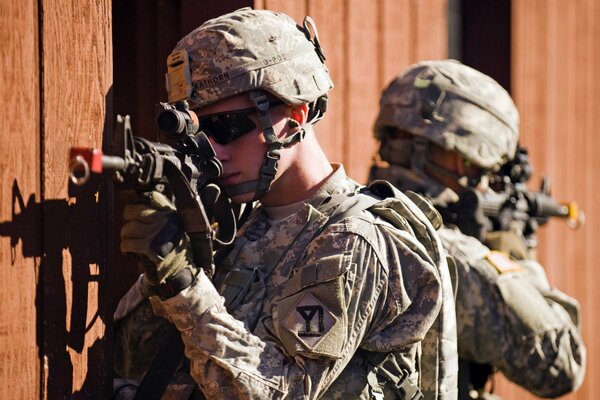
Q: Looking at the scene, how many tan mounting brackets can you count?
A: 1